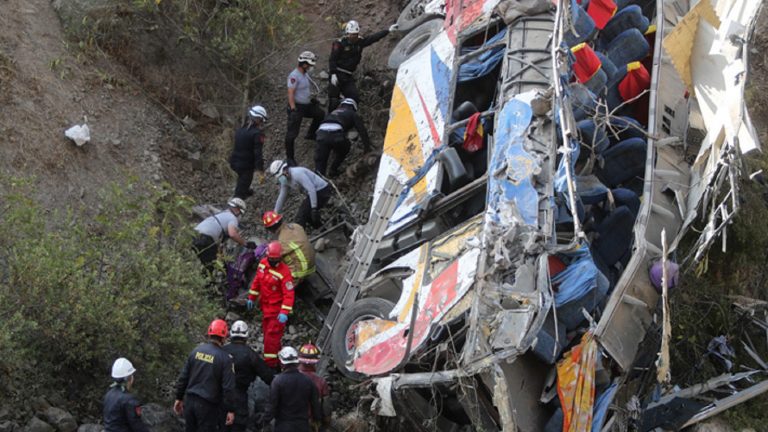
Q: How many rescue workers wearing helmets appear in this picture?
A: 13